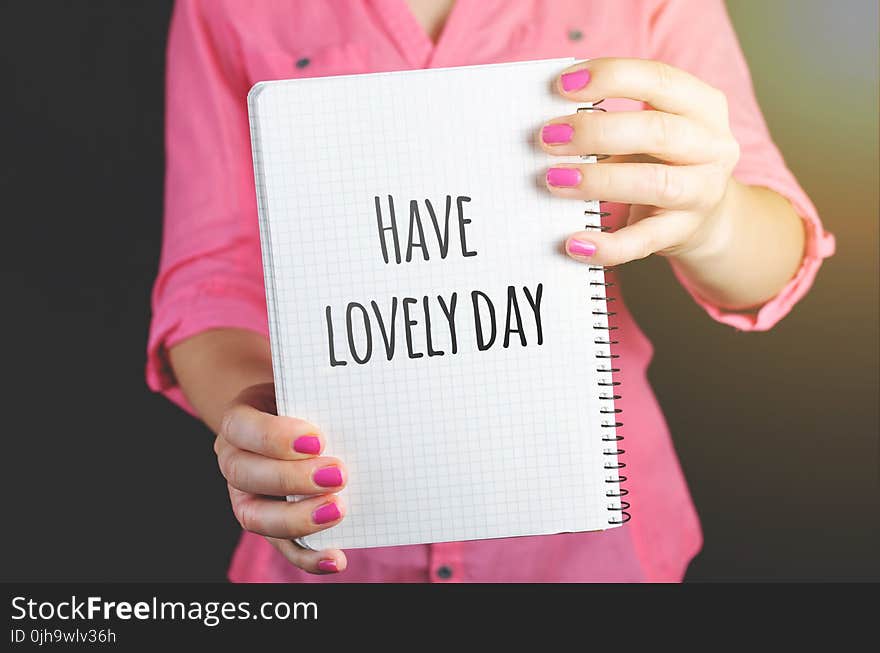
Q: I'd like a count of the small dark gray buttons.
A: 3